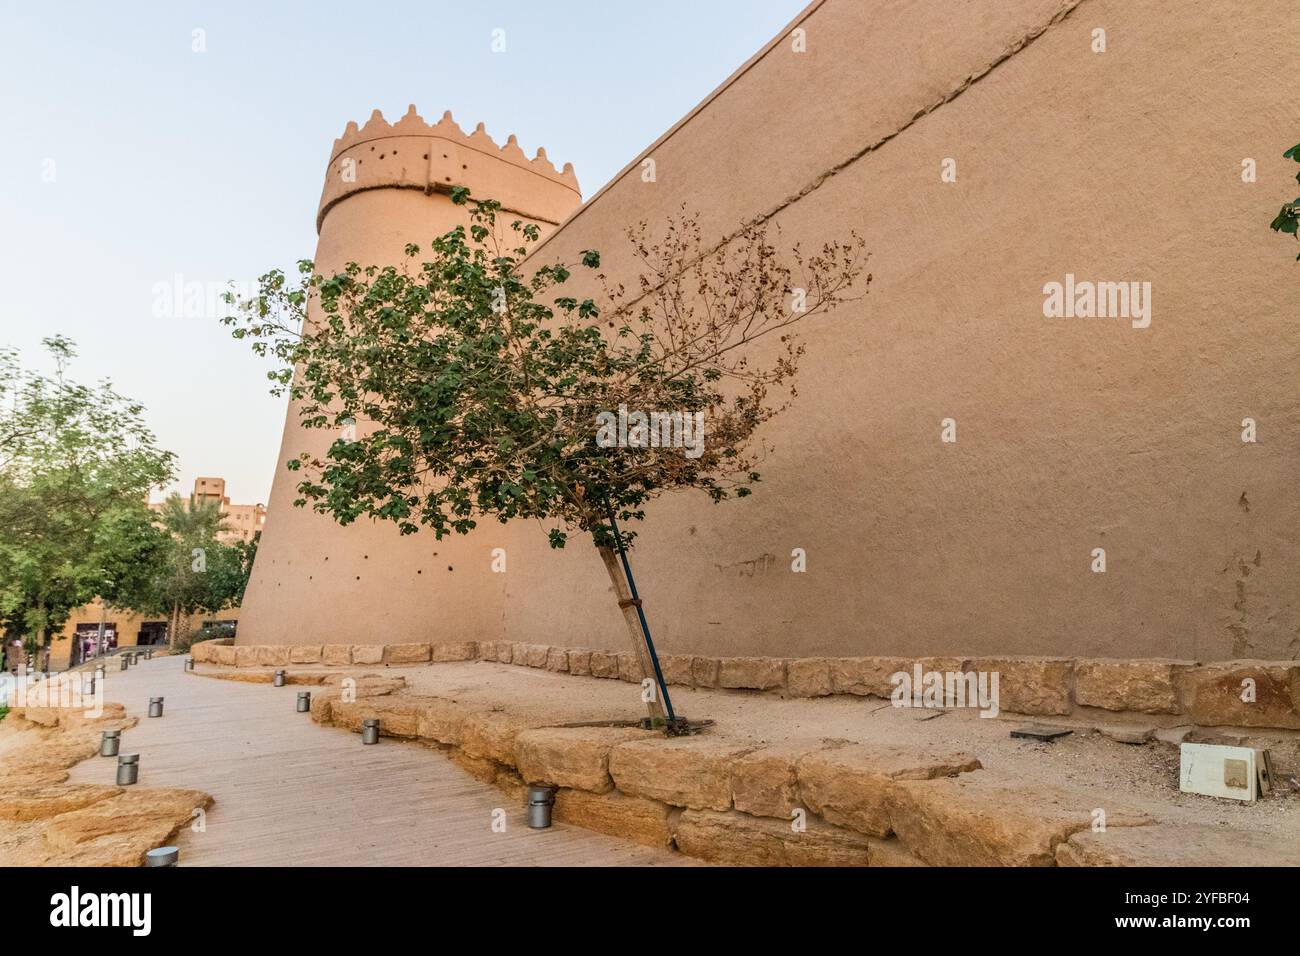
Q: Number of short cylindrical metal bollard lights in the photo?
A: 14